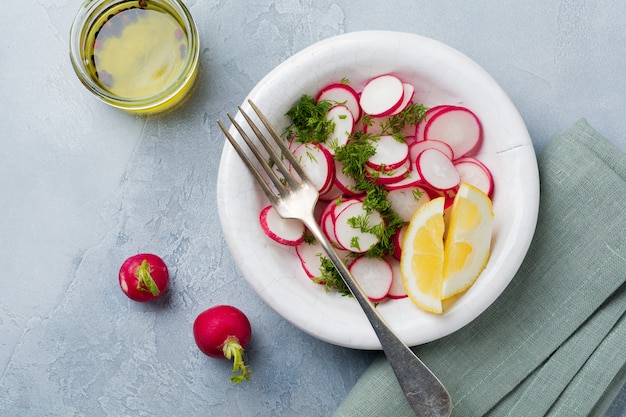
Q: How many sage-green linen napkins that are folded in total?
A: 1